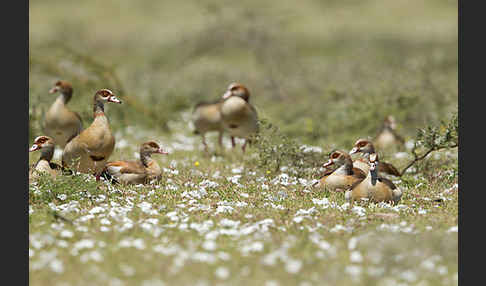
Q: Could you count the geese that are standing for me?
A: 4